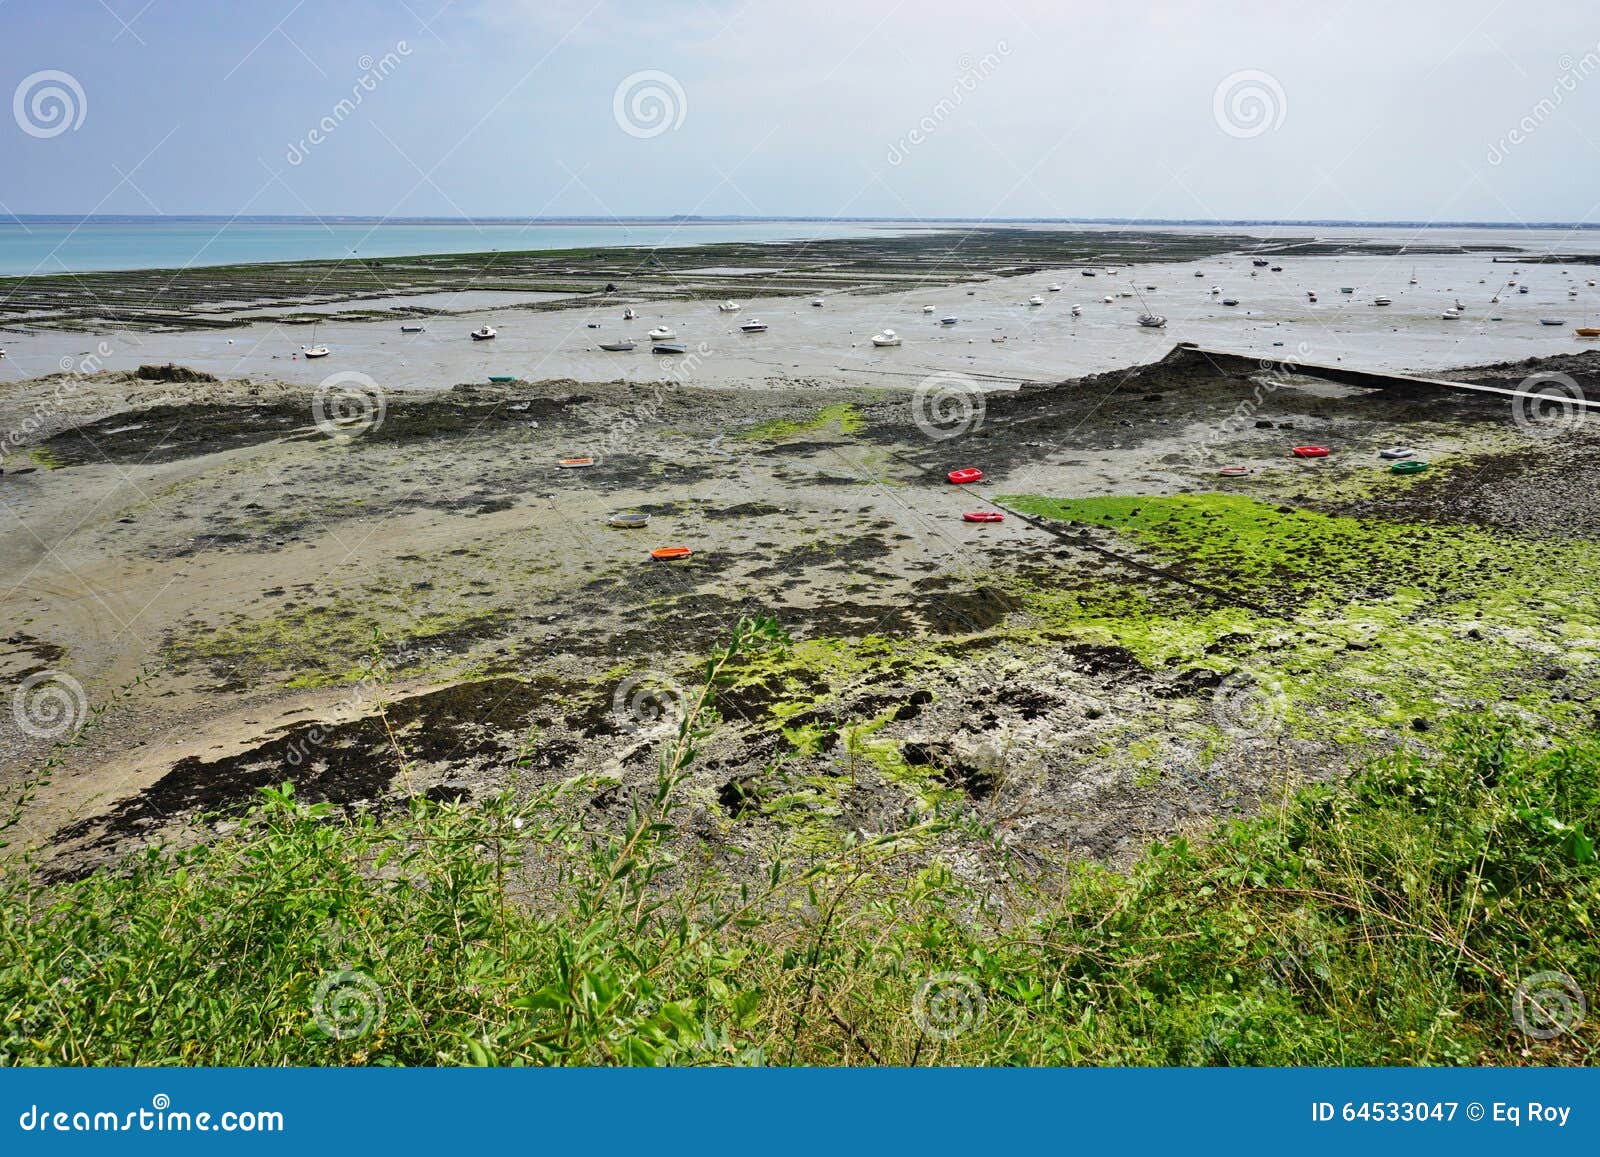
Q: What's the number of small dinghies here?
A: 9